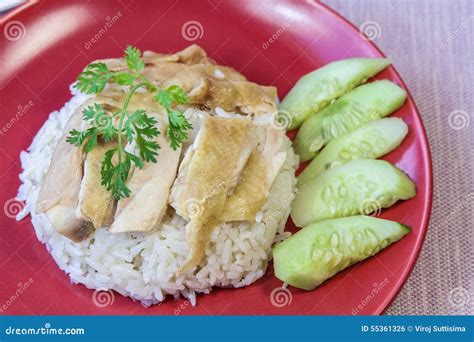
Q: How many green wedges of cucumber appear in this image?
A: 5